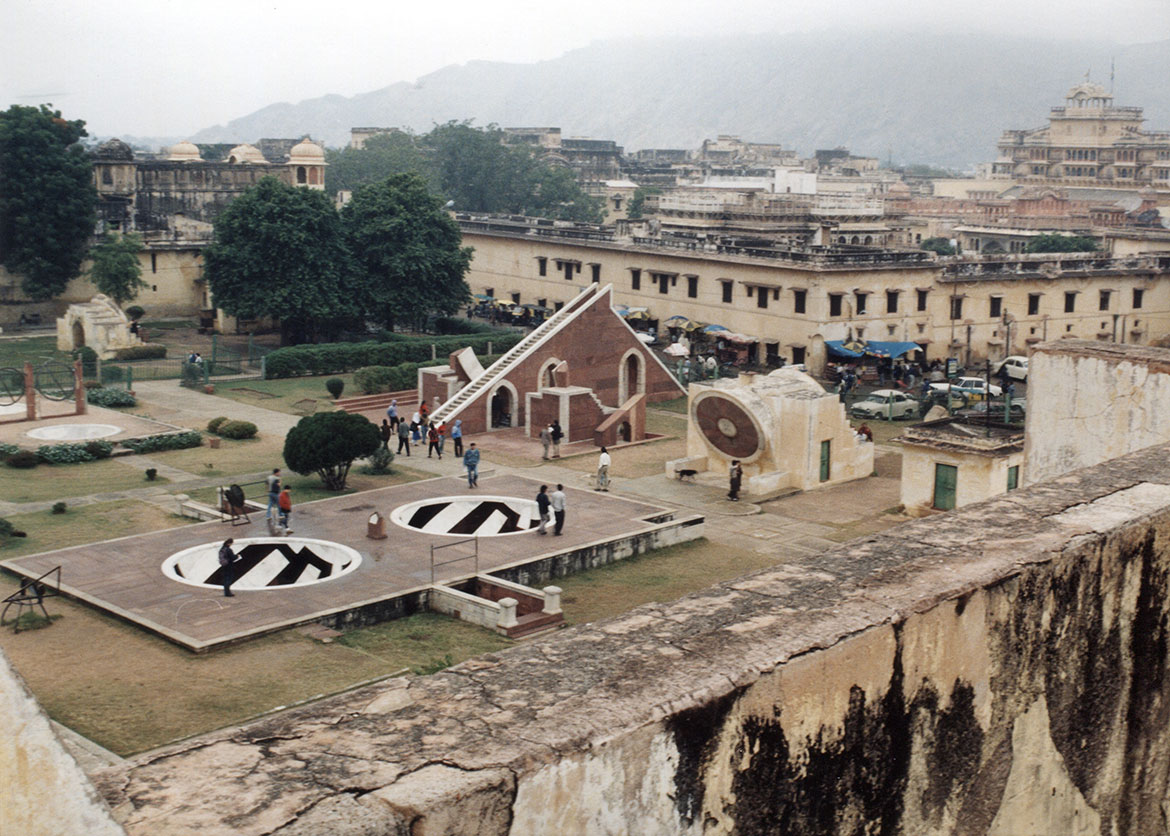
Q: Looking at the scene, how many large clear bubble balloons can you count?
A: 0